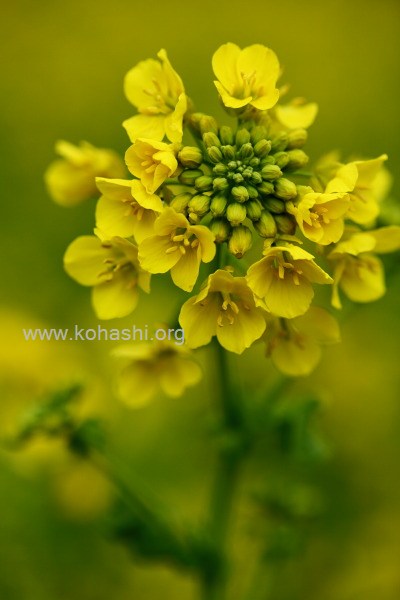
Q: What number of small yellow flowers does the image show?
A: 15